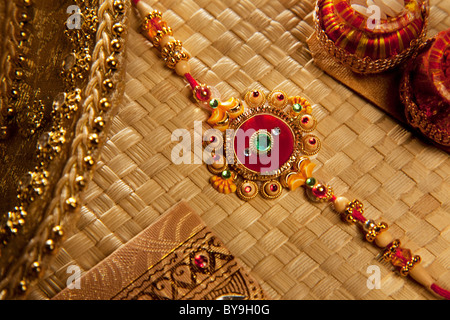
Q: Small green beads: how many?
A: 4